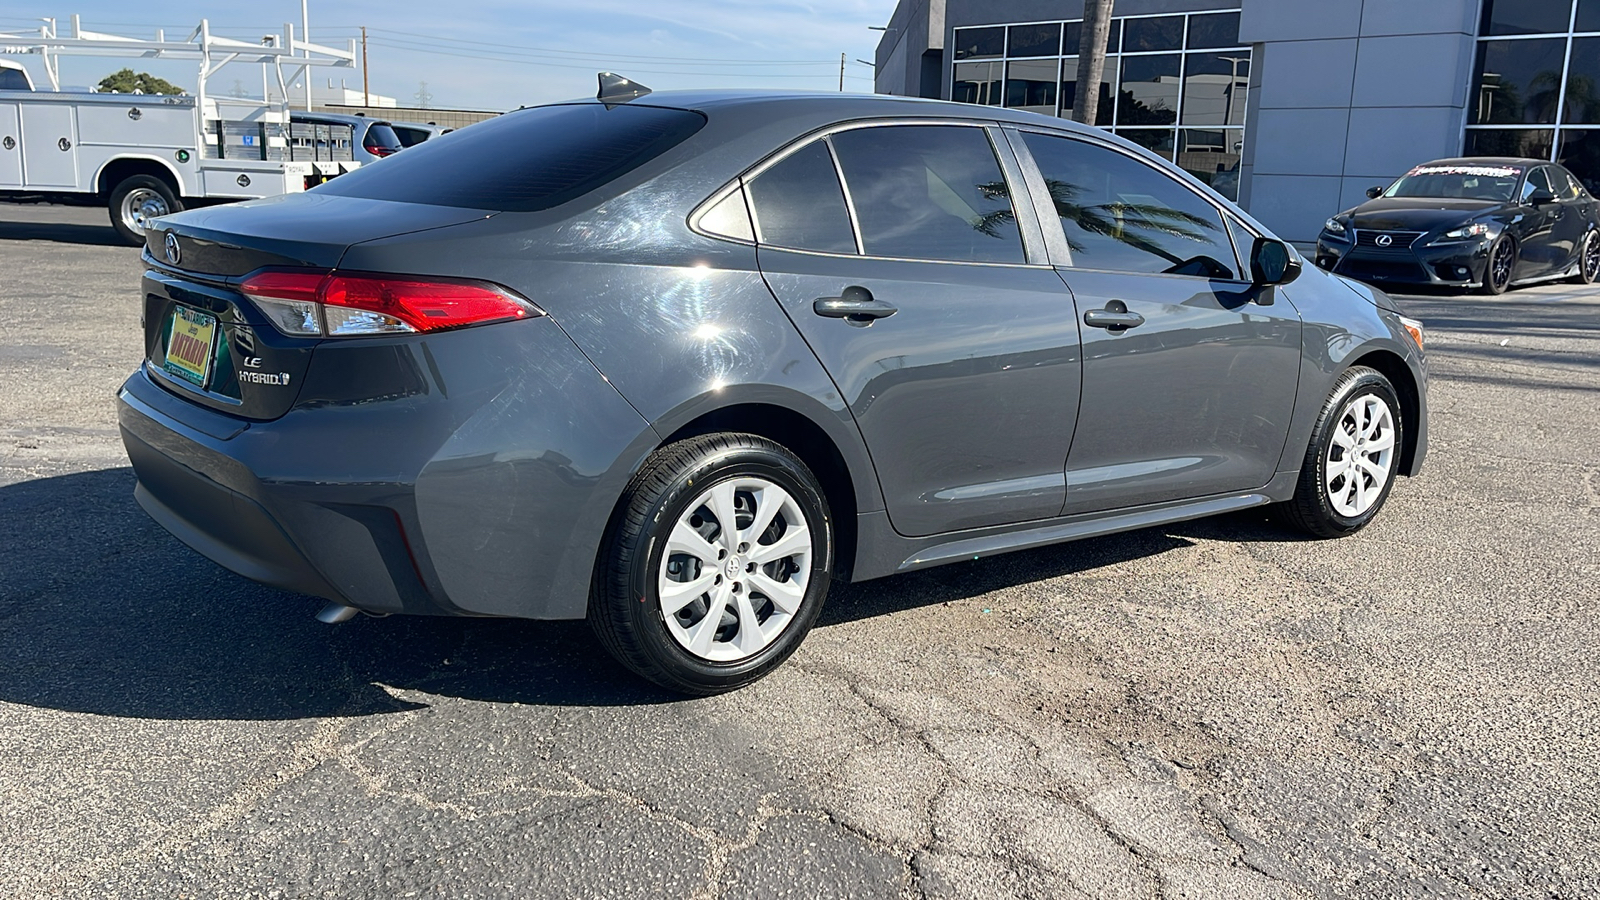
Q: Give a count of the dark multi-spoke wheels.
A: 2